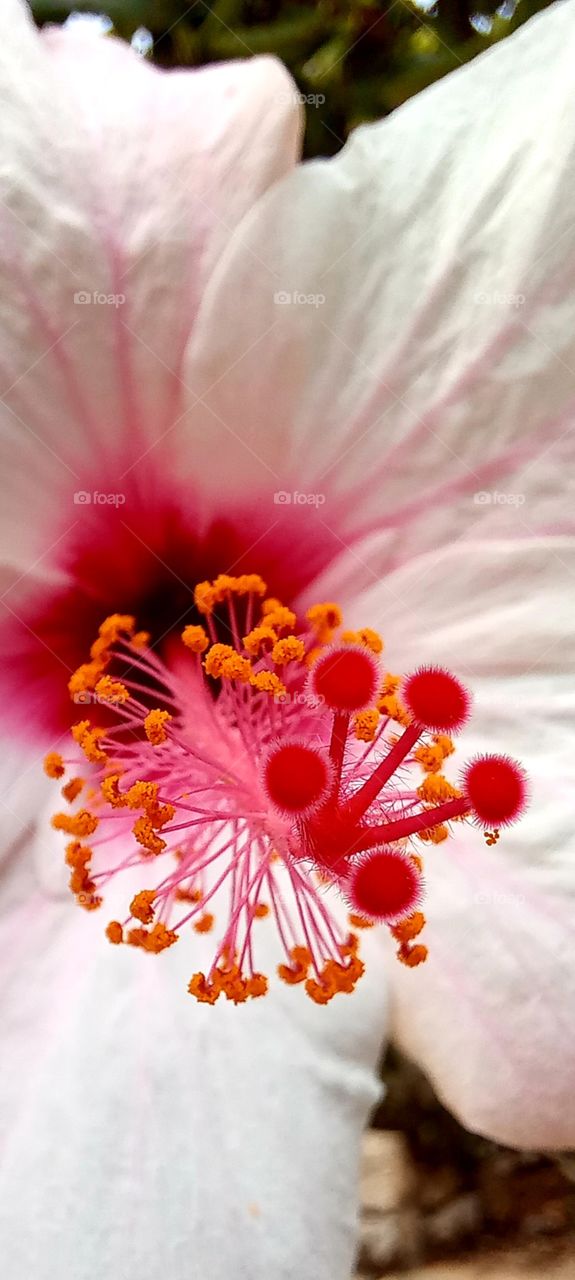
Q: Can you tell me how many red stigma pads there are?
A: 5